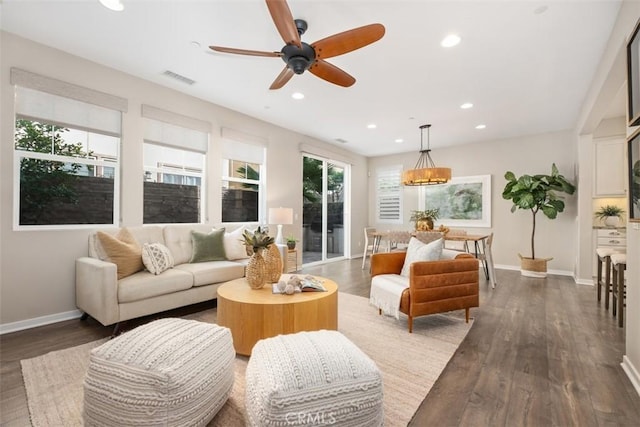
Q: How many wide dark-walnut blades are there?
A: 5